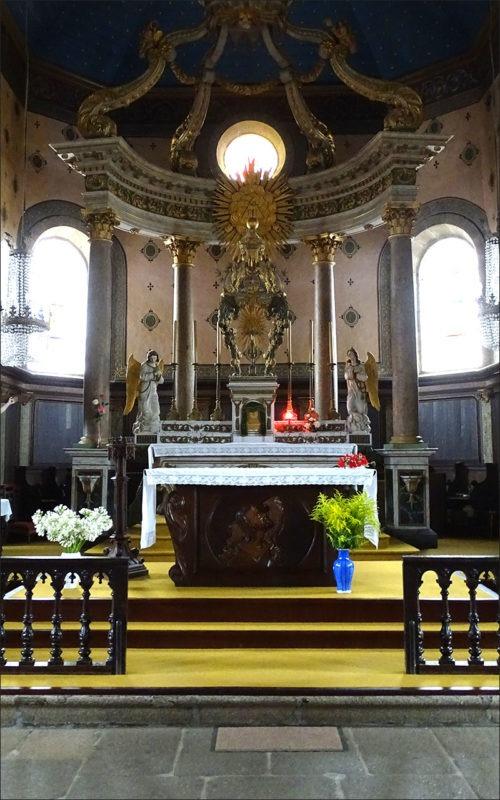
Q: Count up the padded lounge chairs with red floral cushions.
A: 0